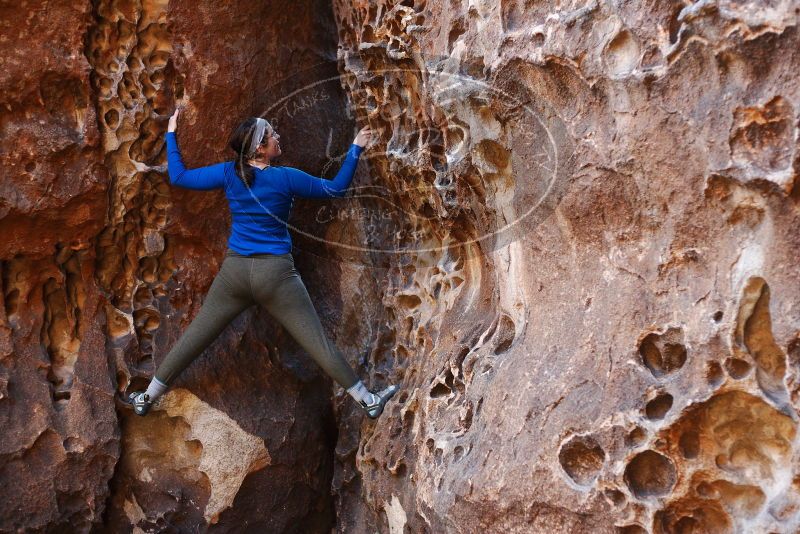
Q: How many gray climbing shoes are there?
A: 2